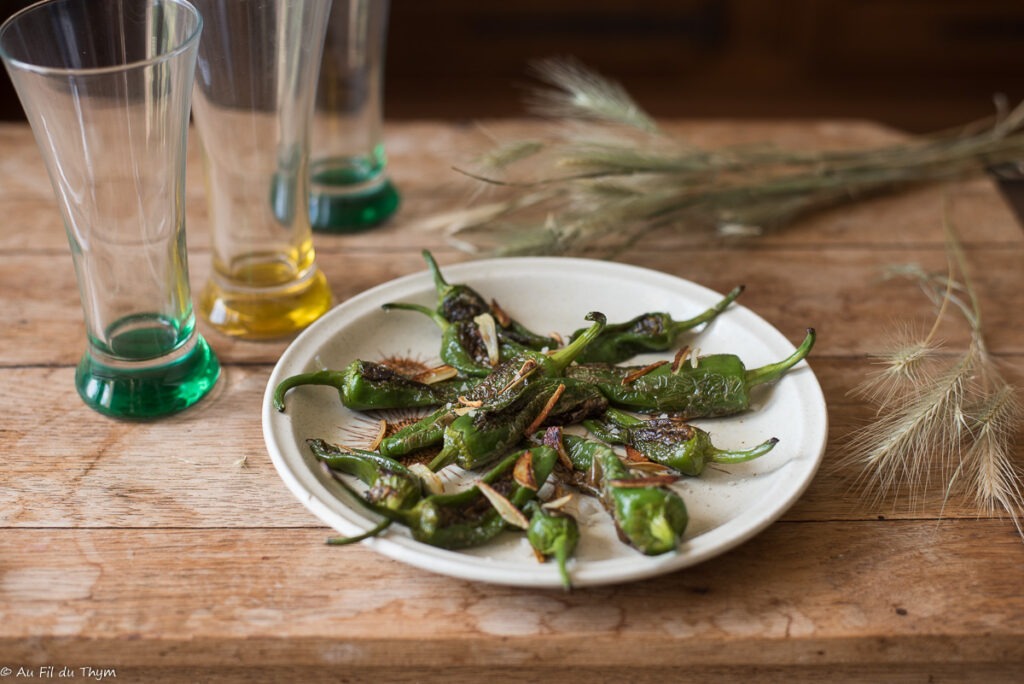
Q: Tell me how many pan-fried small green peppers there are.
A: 12